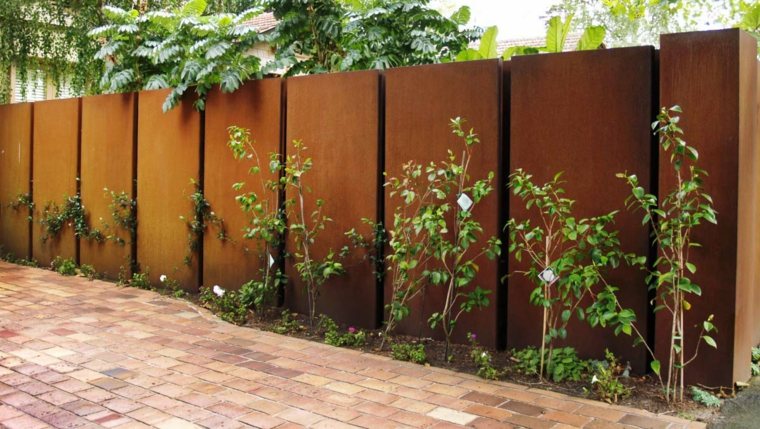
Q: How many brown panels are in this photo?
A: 9